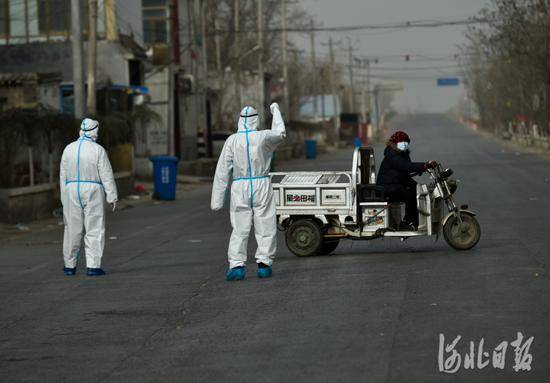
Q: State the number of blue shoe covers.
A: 4